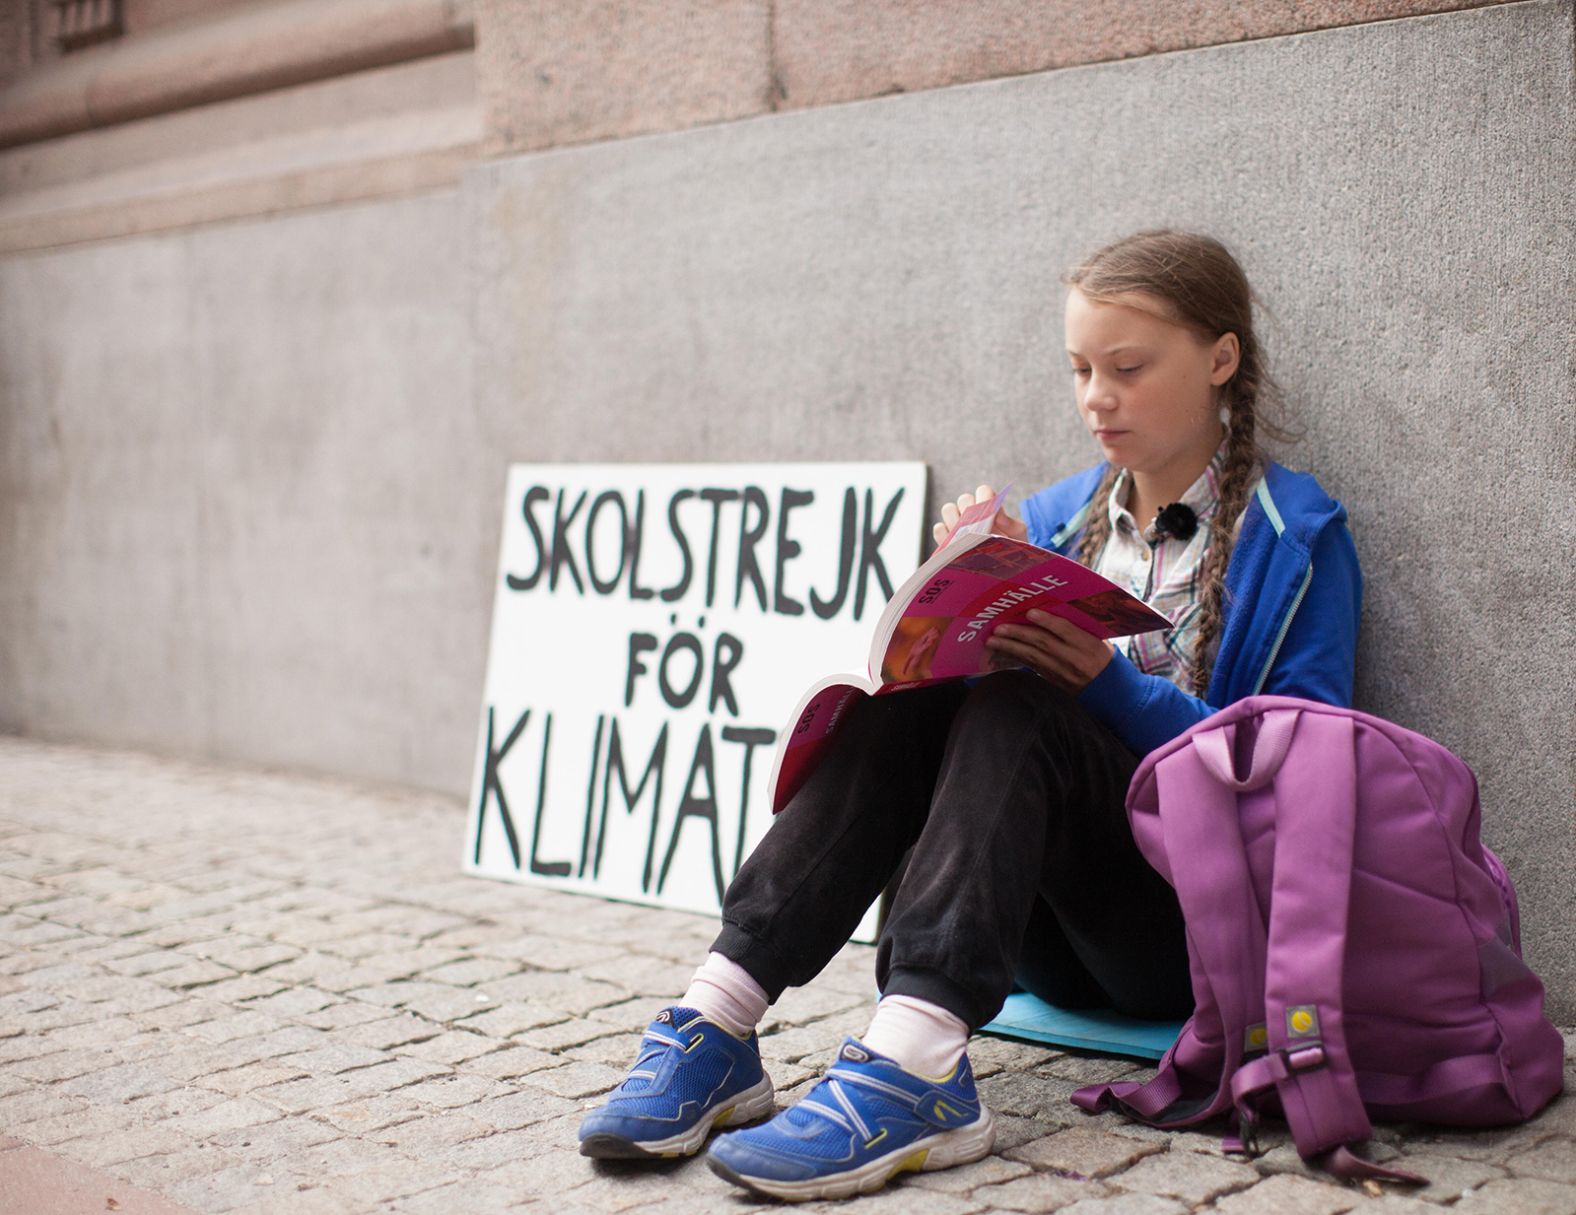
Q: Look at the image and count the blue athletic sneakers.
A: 2